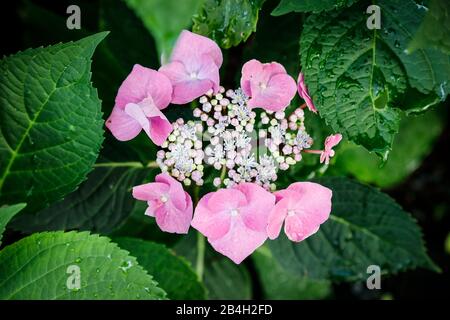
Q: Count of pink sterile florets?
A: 8